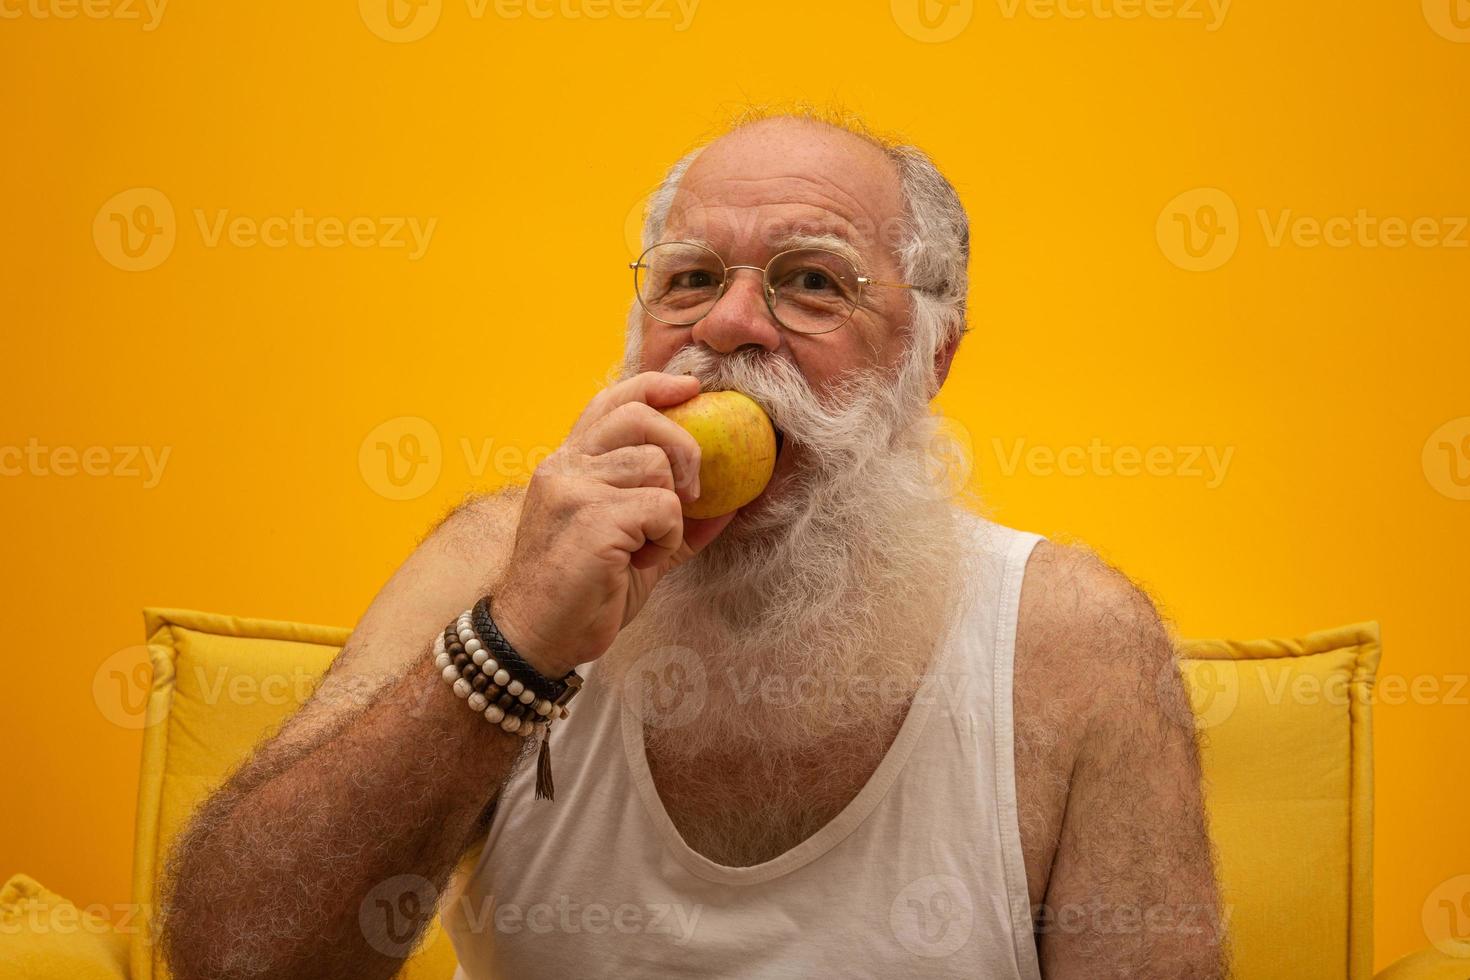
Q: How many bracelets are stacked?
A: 4